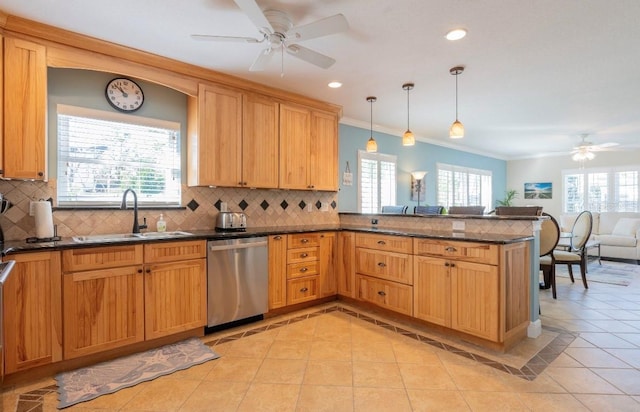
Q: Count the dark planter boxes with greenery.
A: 0